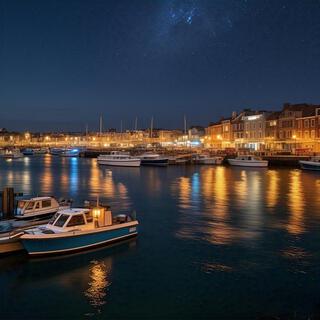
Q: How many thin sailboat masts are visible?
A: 6